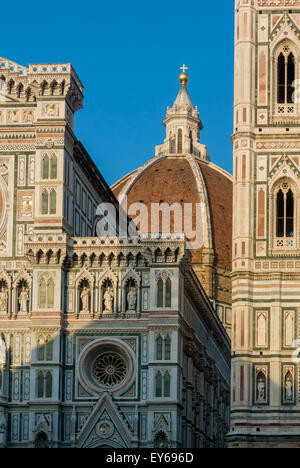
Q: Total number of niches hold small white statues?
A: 7